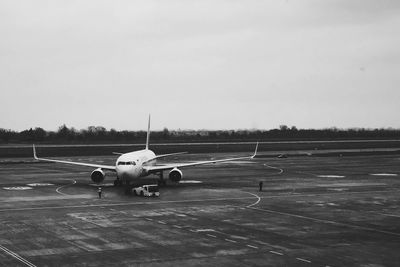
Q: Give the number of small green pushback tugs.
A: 0